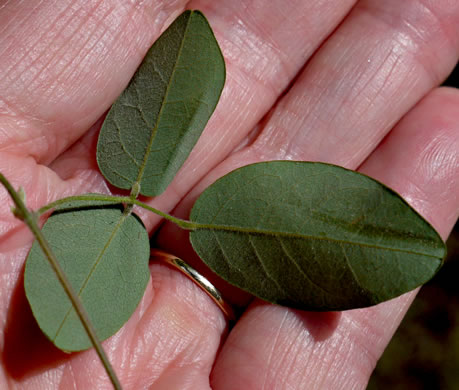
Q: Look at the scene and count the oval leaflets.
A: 3